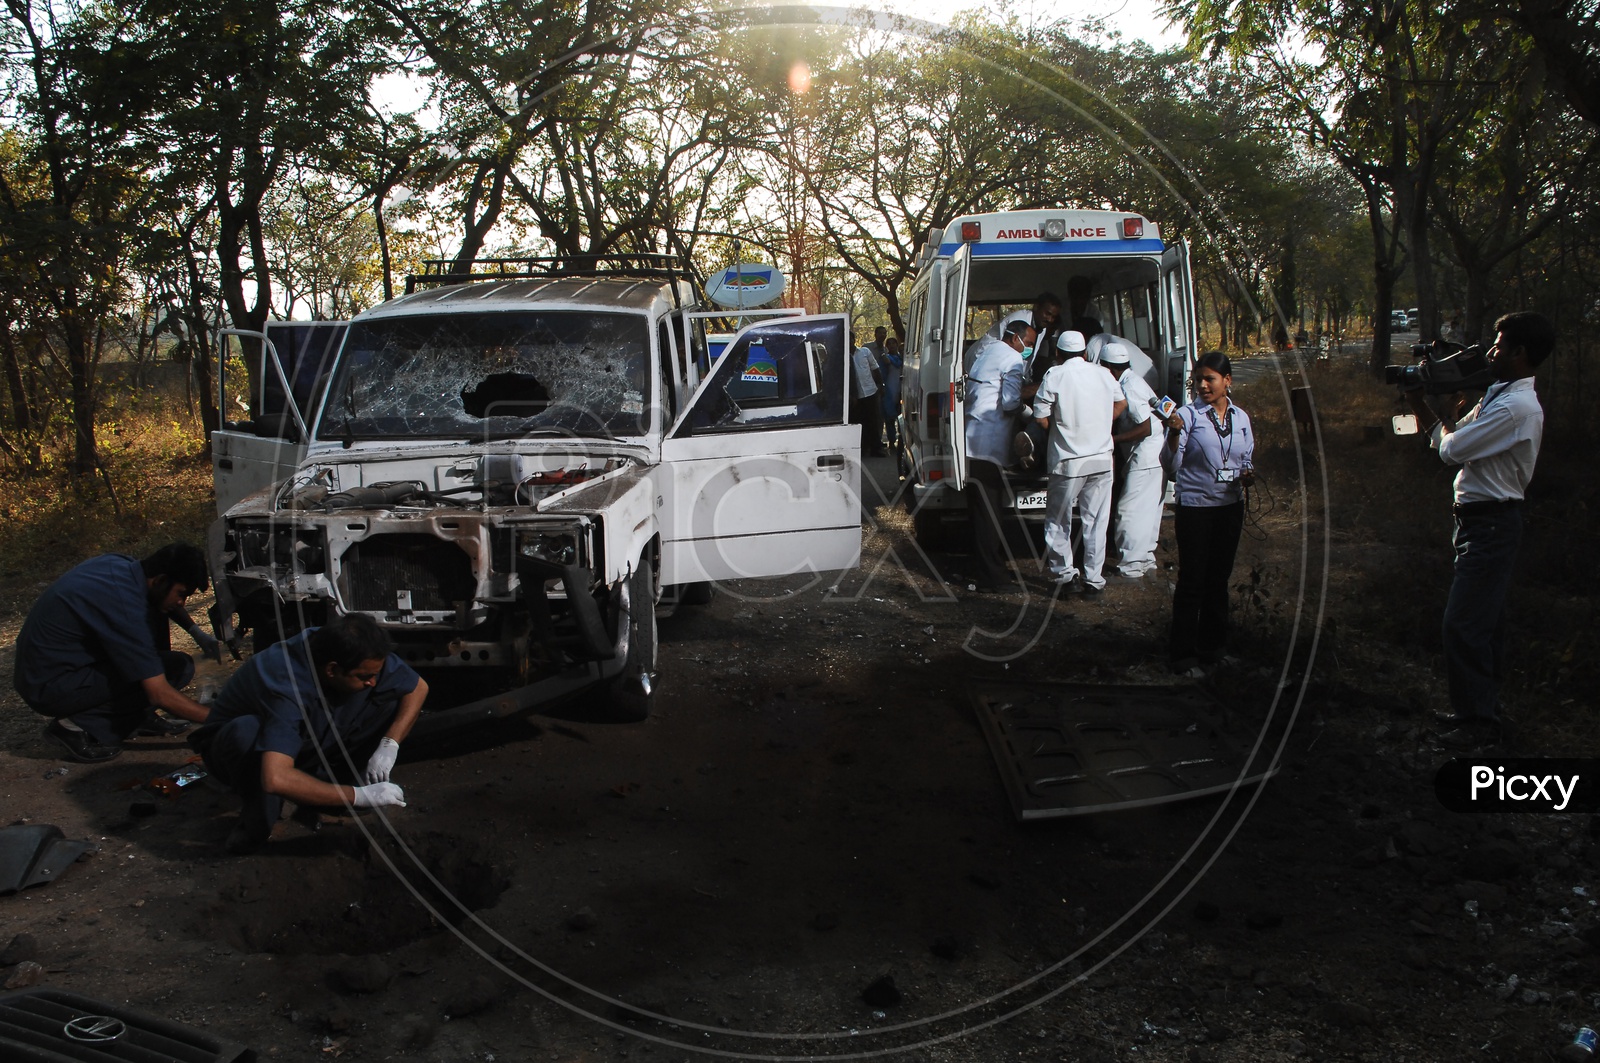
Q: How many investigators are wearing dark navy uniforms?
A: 2